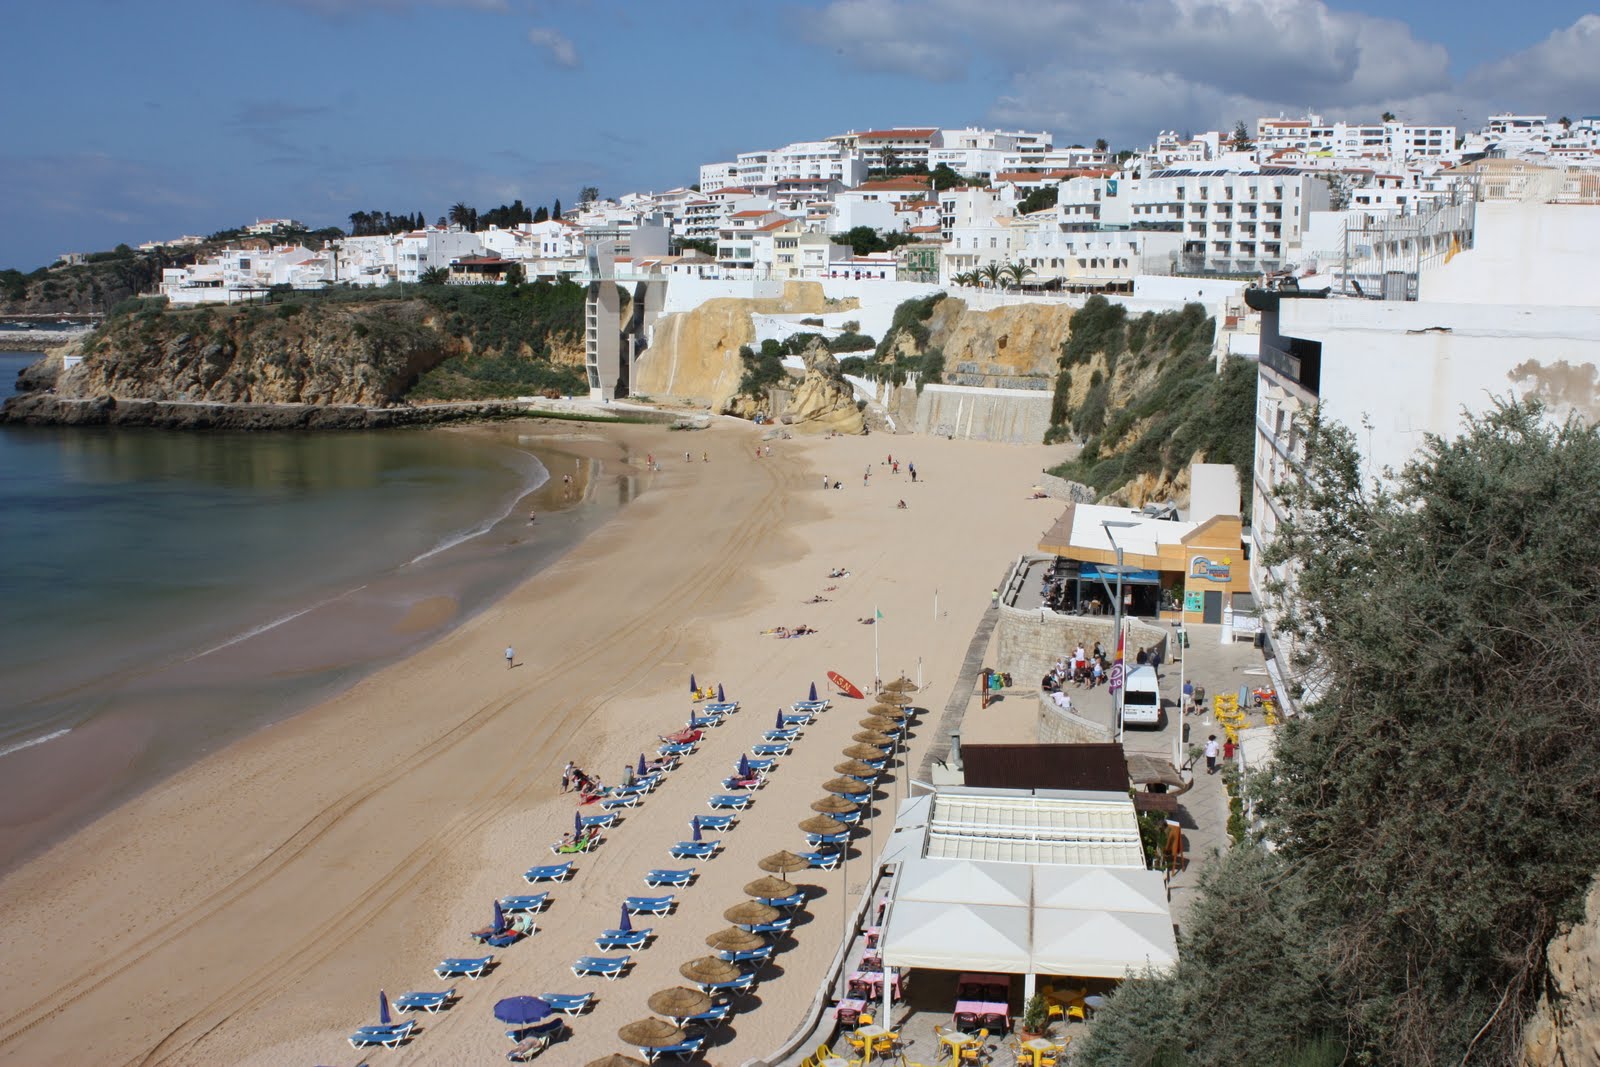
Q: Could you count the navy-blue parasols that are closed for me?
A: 12